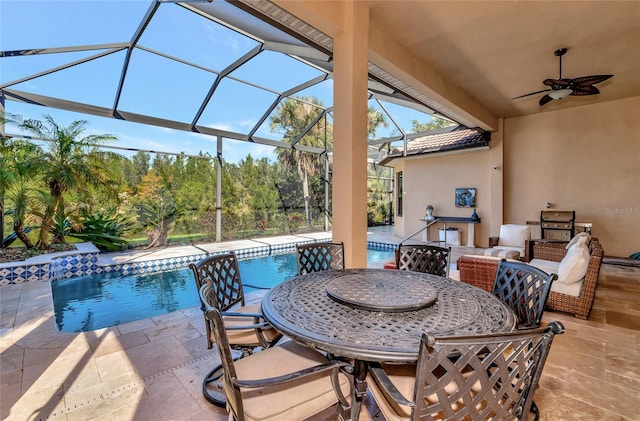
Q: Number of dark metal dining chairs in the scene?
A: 6